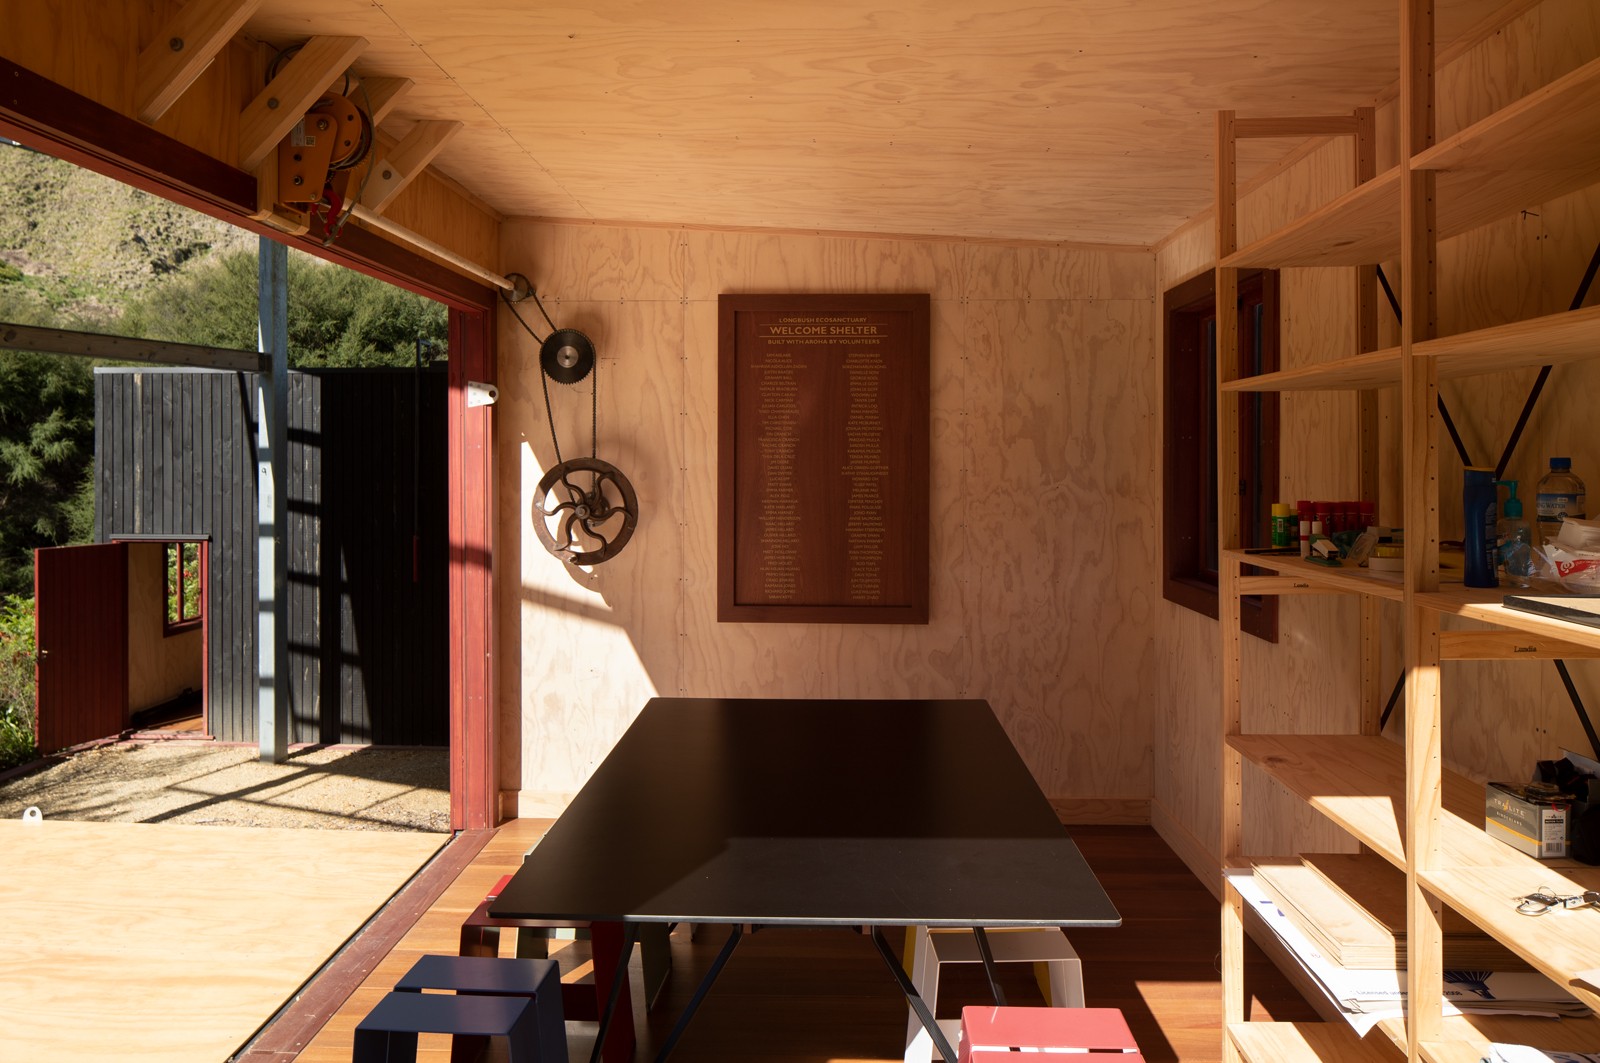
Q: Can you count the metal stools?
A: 6